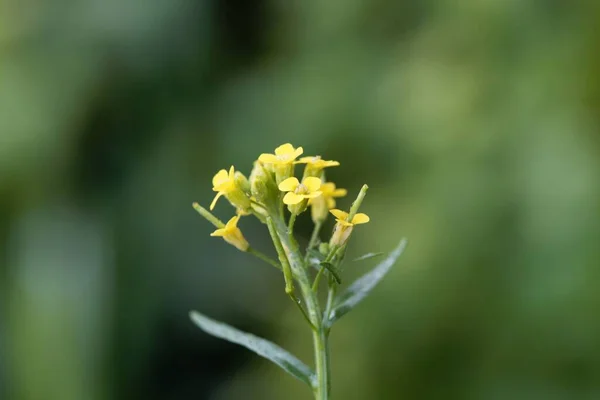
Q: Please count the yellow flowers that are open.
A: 7